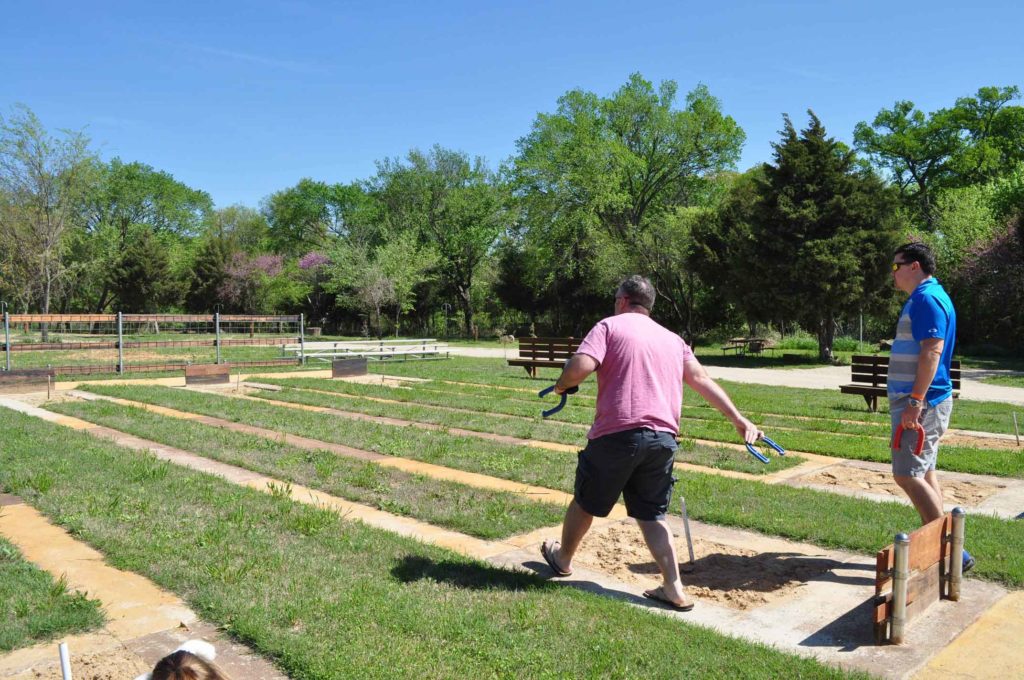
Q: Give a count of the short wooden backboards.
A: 4